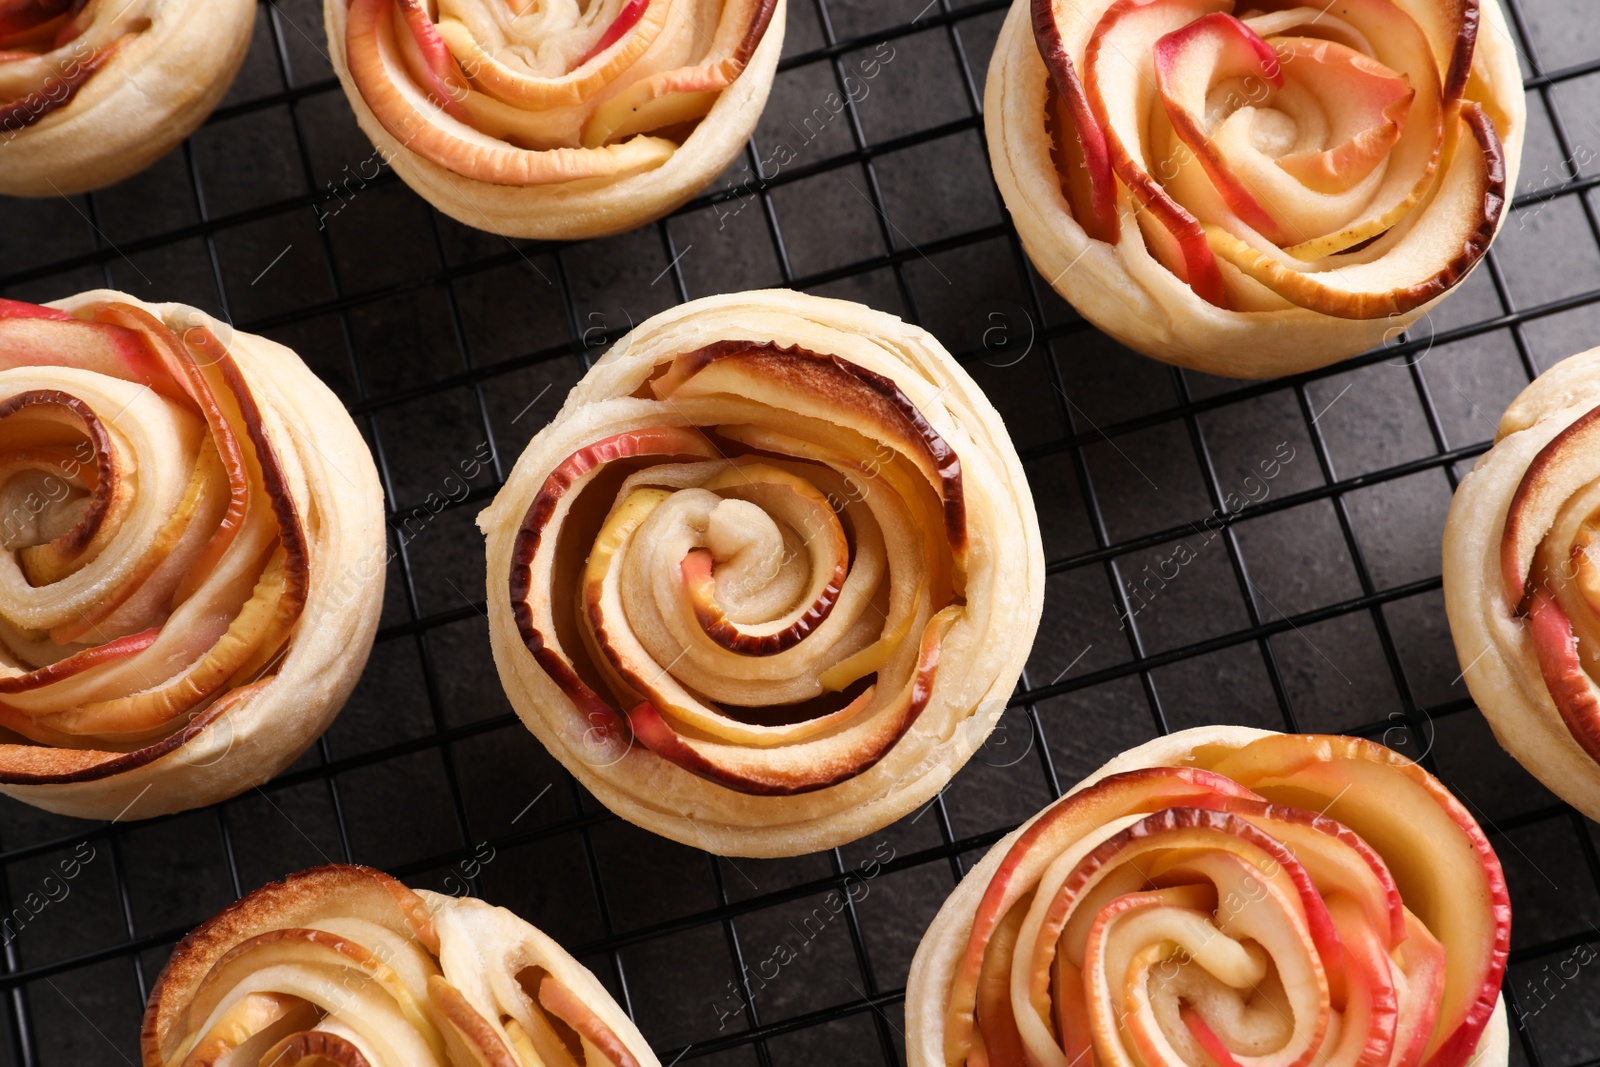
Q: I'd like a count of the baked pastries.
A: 8